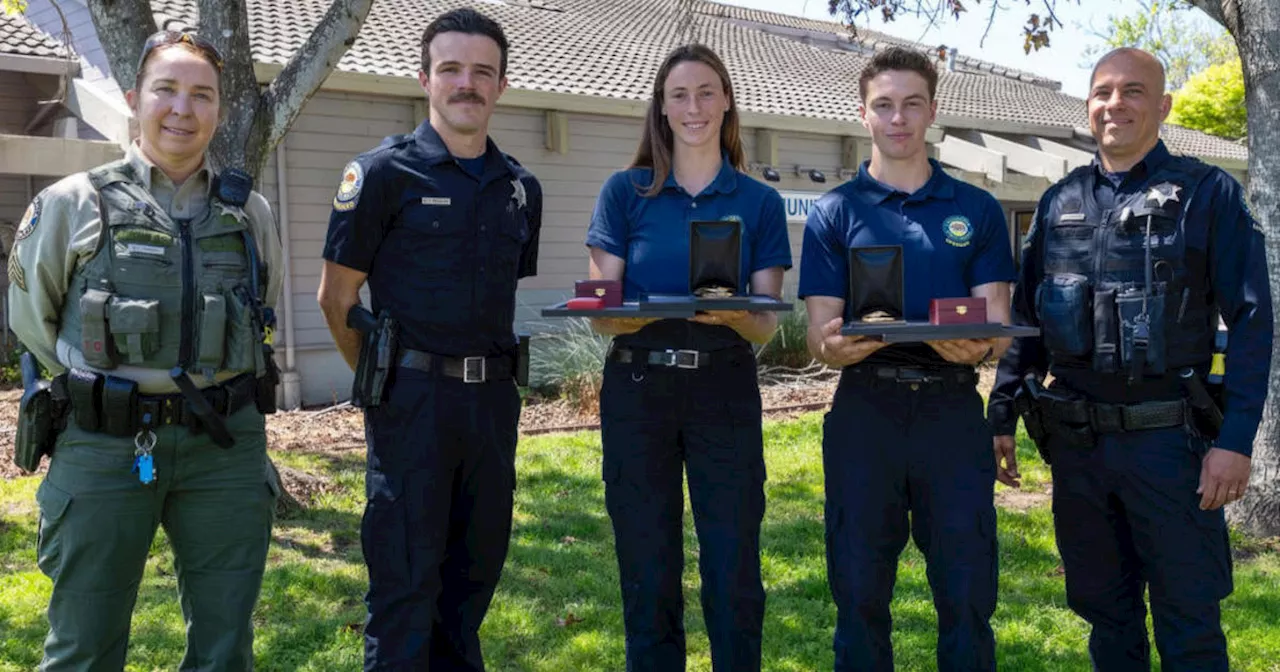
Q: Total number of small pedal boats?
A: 0